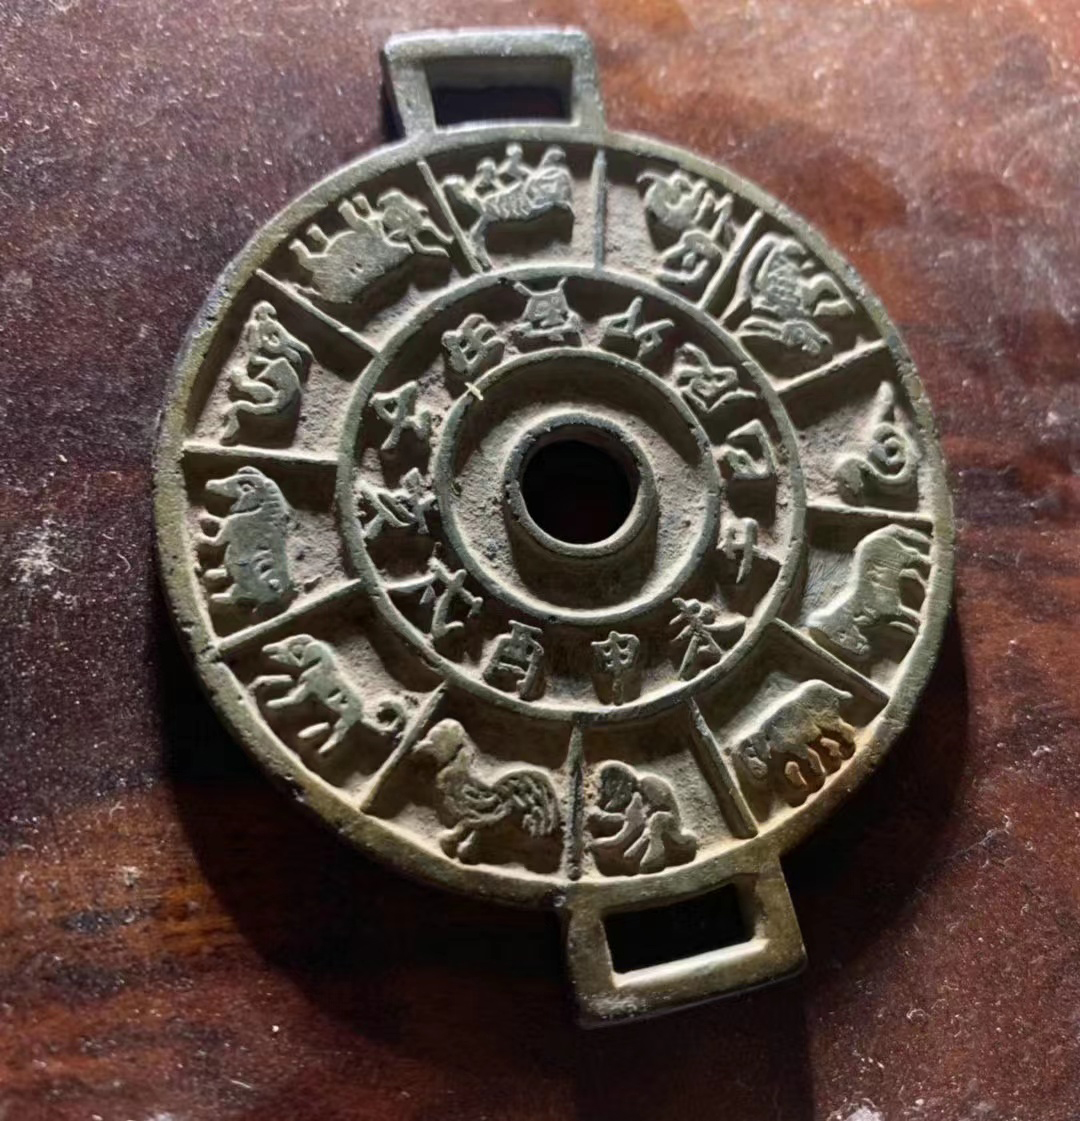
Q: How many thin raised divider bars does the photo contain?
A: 12